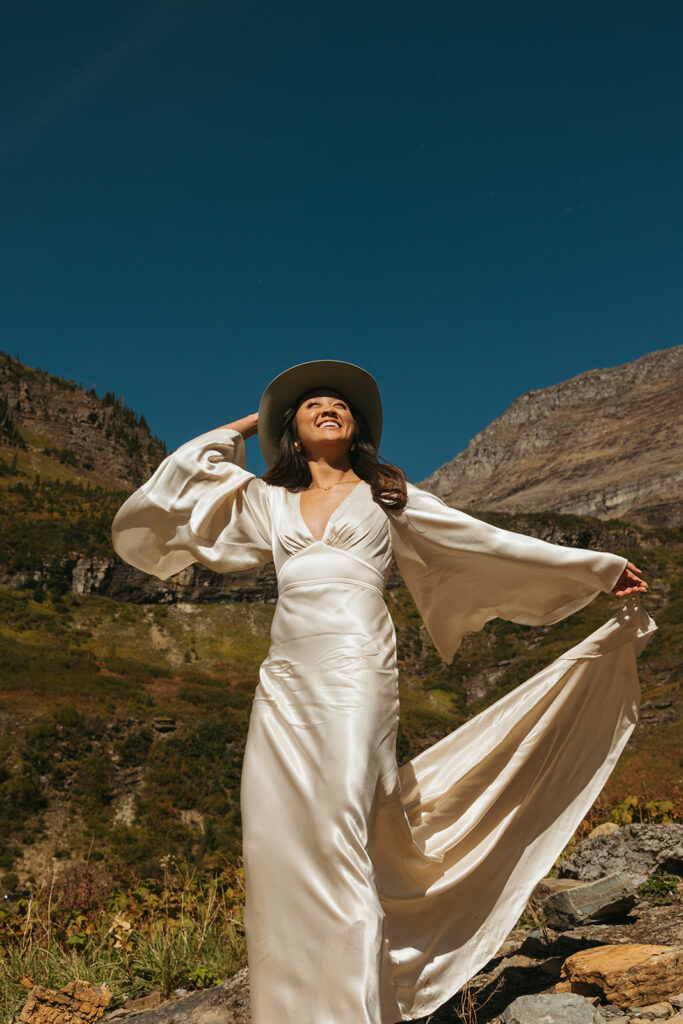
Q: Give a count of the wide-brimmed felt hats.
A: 1